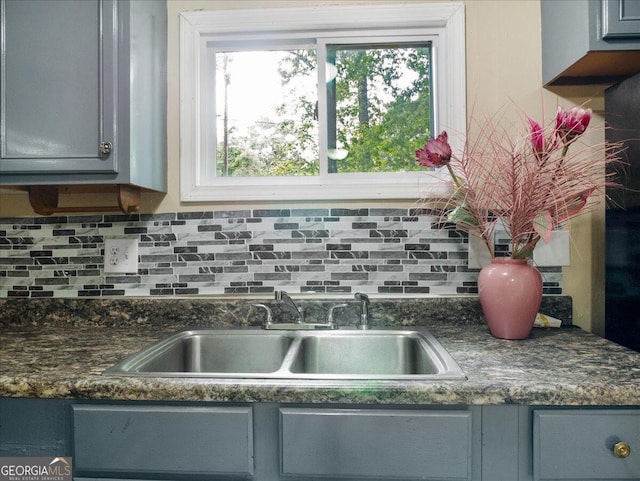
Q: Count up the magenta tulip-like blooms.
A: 3